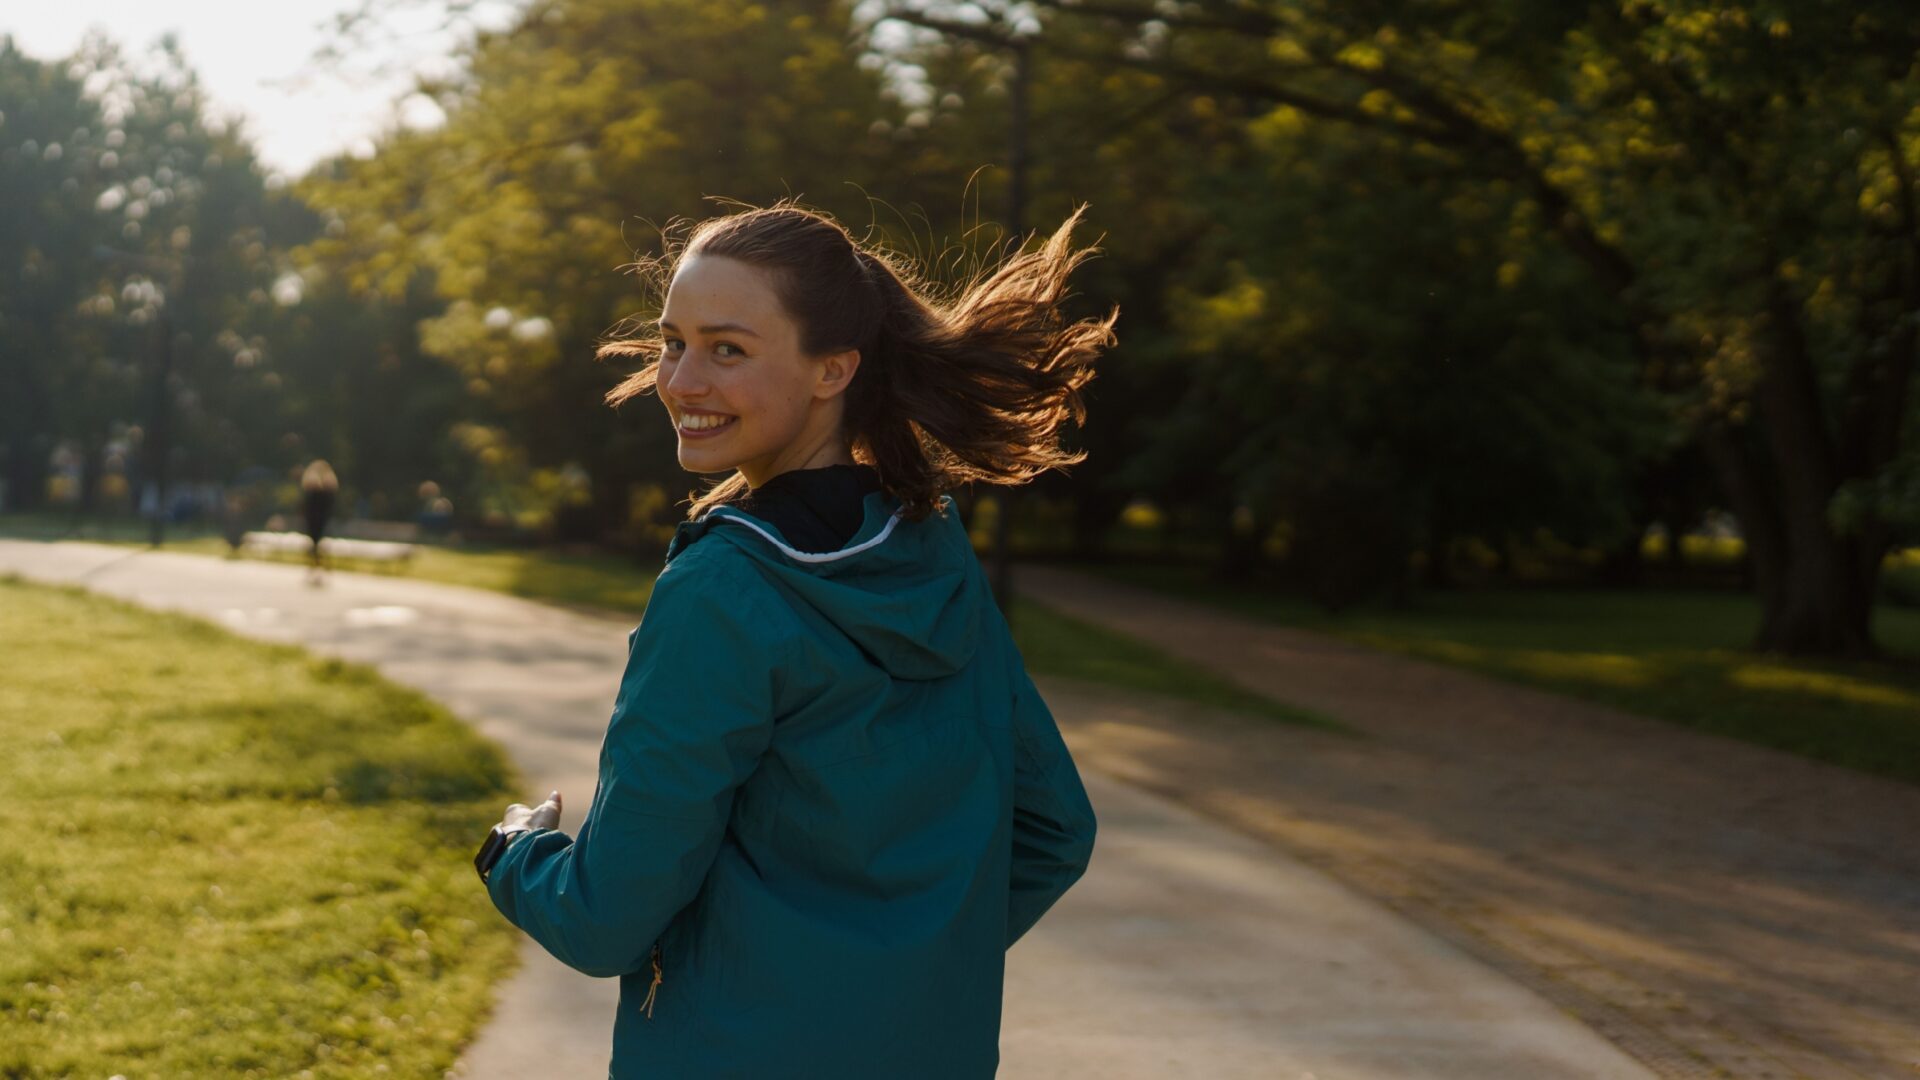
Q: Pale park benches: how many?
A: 2